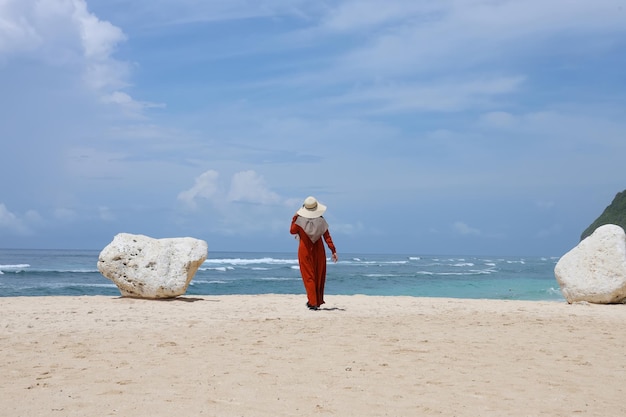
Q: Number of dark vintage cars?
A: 0